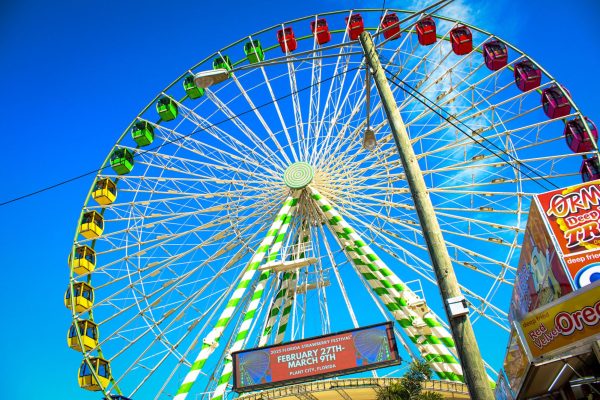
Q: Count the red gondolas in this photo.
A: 6